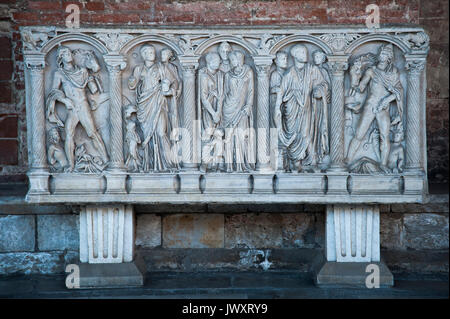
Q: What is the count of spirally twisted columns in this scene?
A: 6